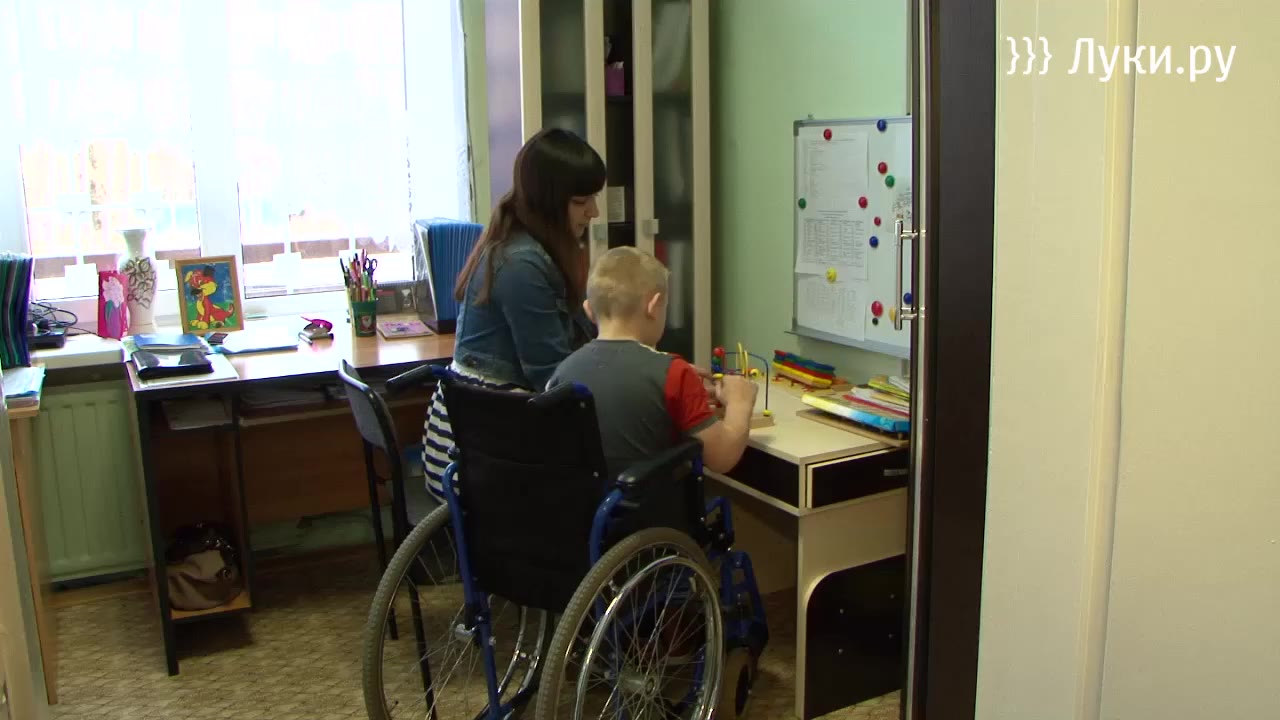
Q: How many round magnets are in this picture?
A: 13